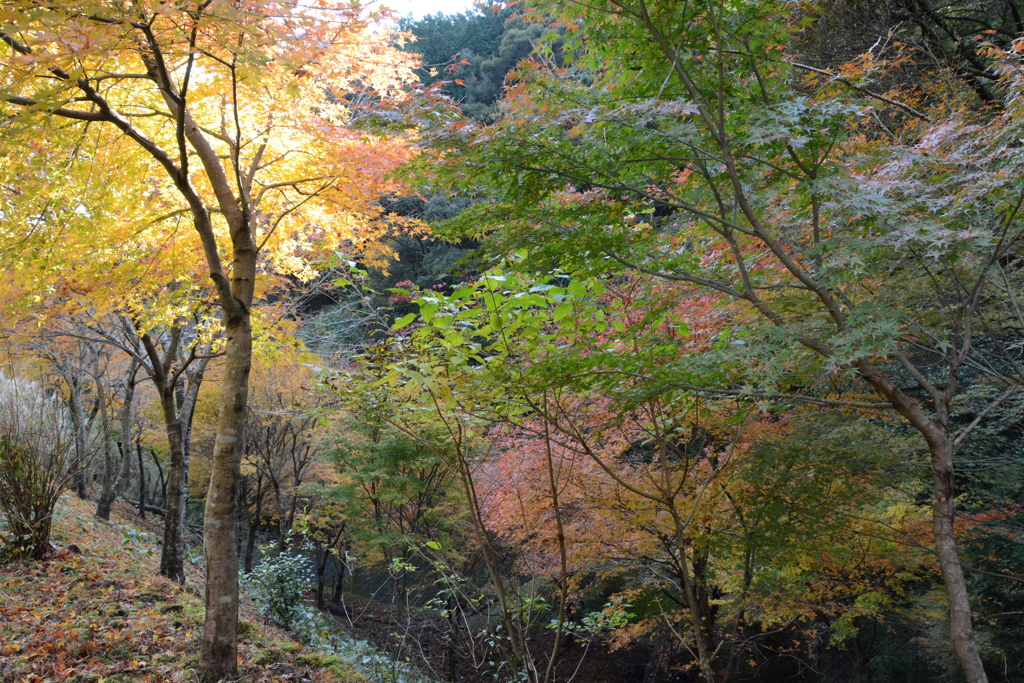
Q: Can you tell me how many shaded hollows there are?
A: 1